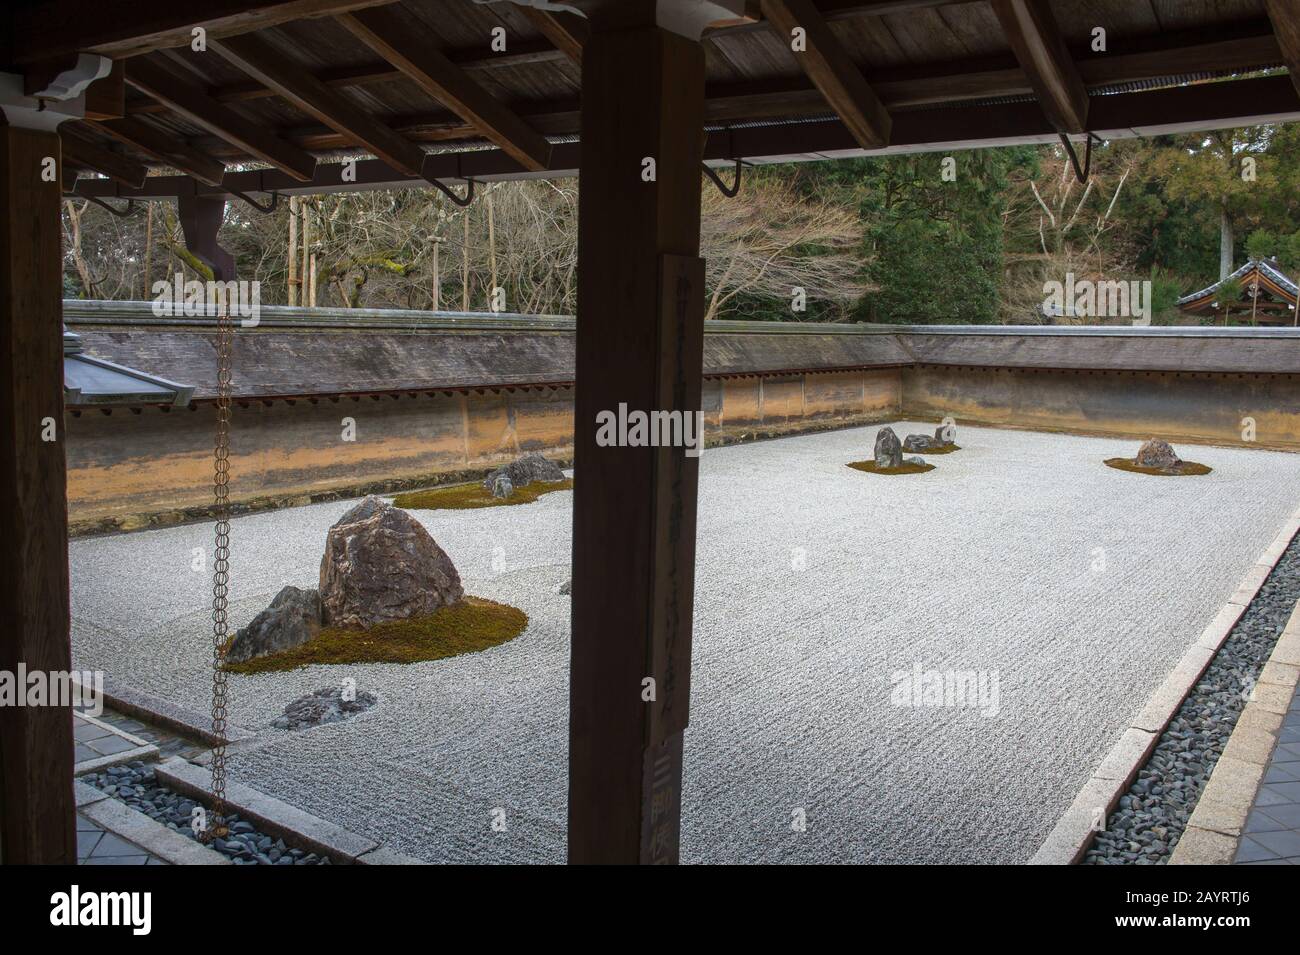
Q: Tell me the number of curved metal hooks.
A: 5